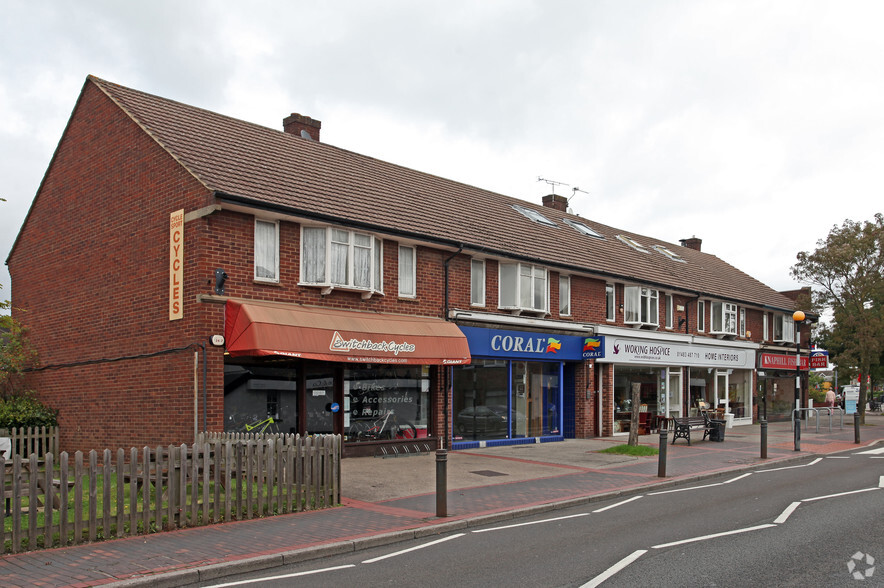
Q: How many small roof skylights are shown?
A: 4